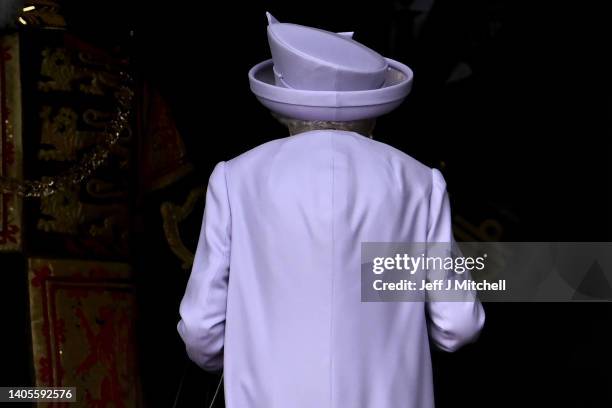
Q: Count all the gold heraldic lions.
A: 3